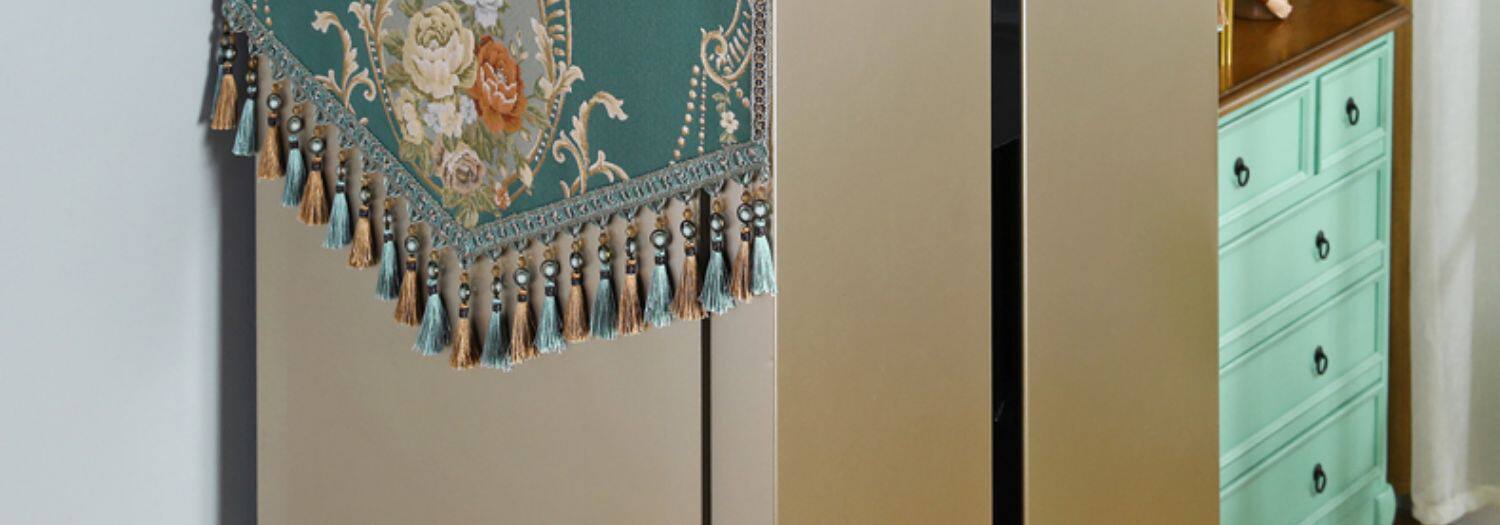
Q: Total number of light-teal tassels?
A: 11